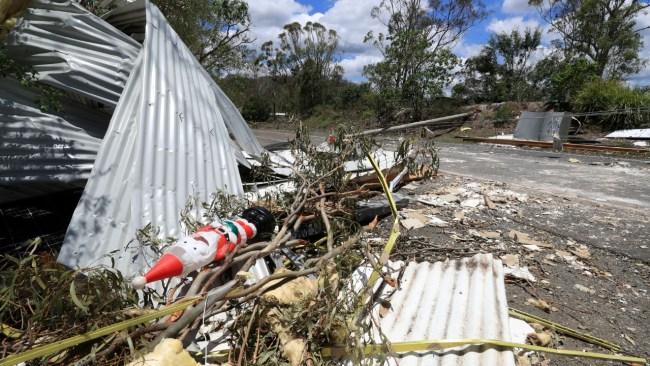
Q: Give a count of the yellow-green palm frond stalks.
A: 4